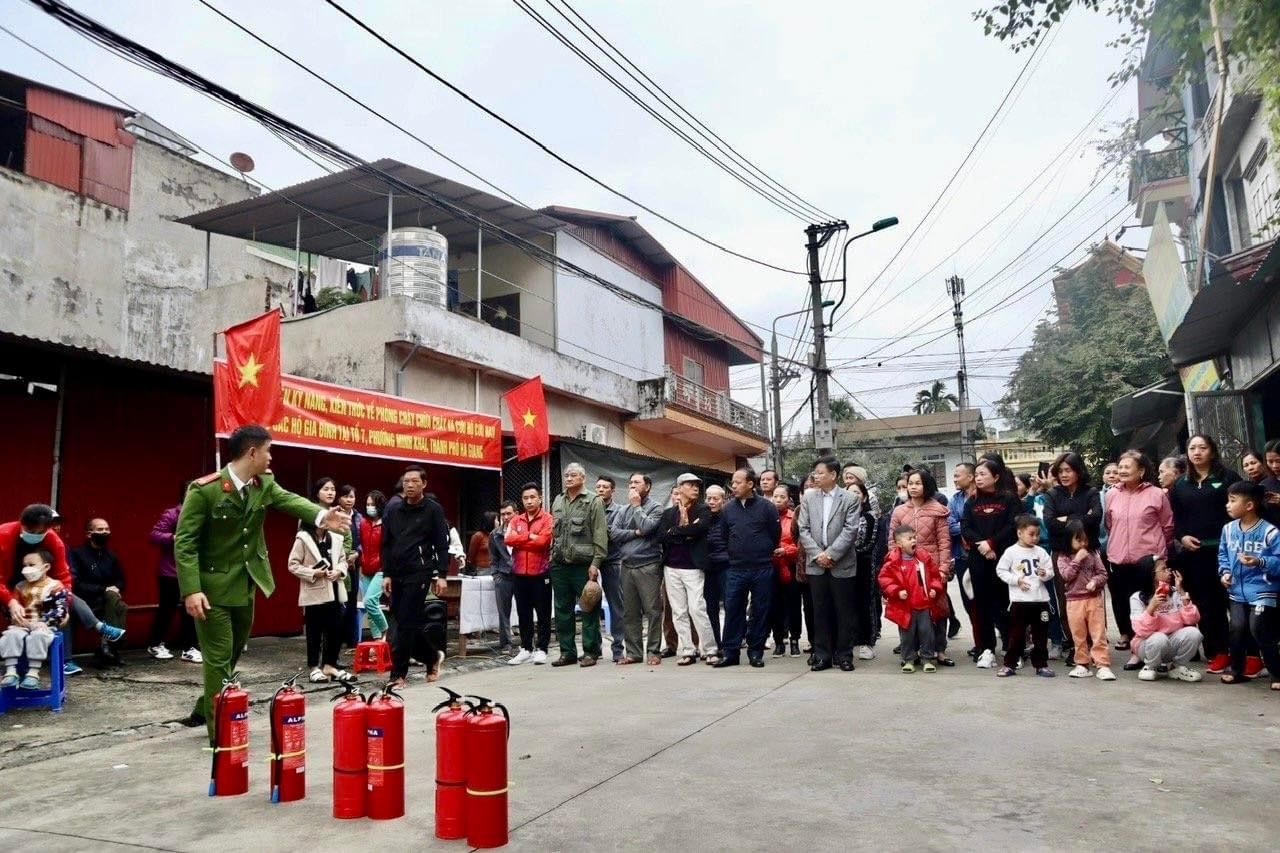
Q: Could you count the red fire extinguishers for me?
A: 6